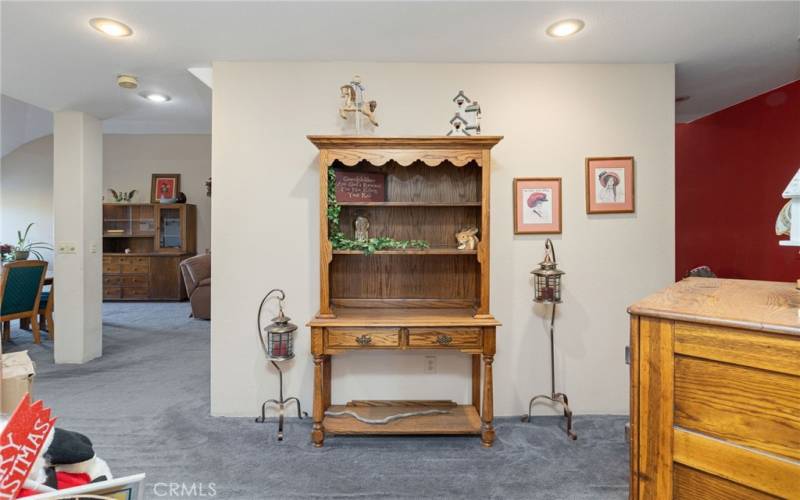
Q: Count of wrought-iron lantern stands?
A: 2